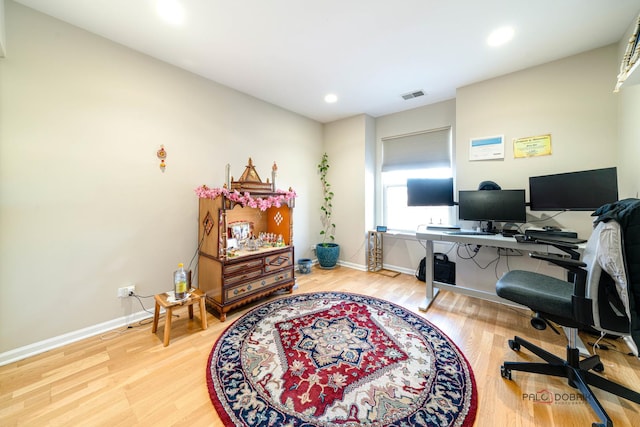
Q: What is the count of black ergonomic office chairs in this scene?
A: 1